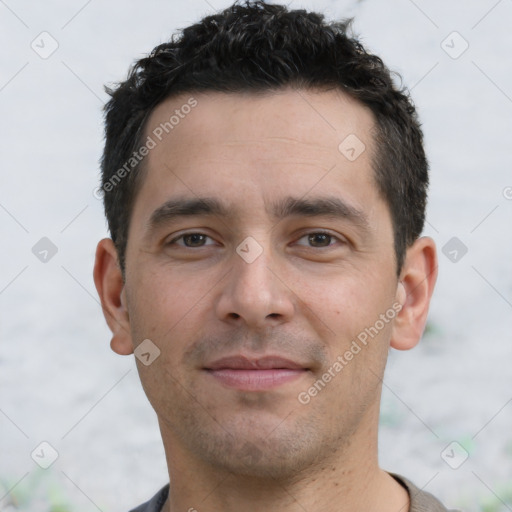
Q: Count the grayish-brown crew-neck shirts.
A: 1